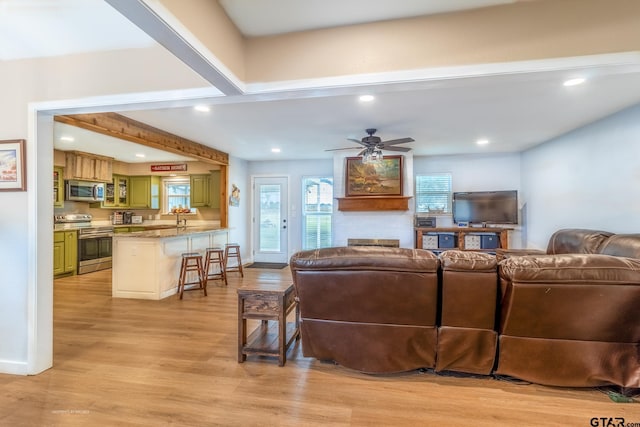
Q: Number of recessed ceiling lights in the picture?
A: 7